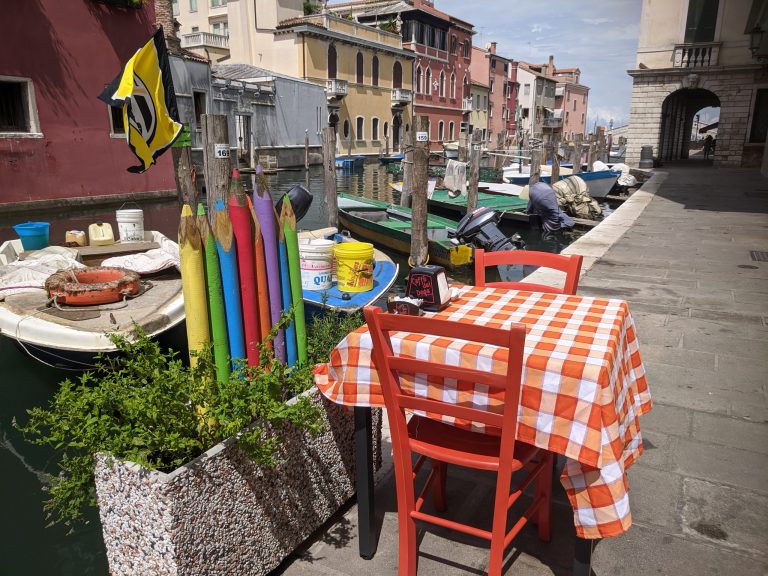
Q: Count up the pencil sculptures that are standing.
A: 8